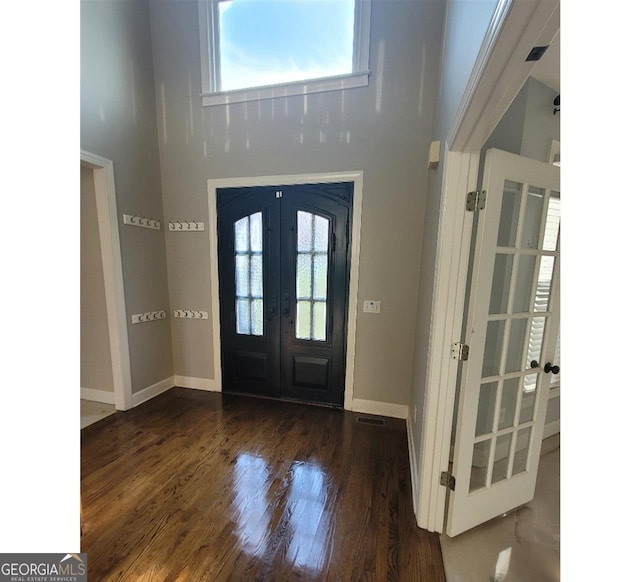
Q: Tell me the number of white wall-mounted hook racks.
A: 4